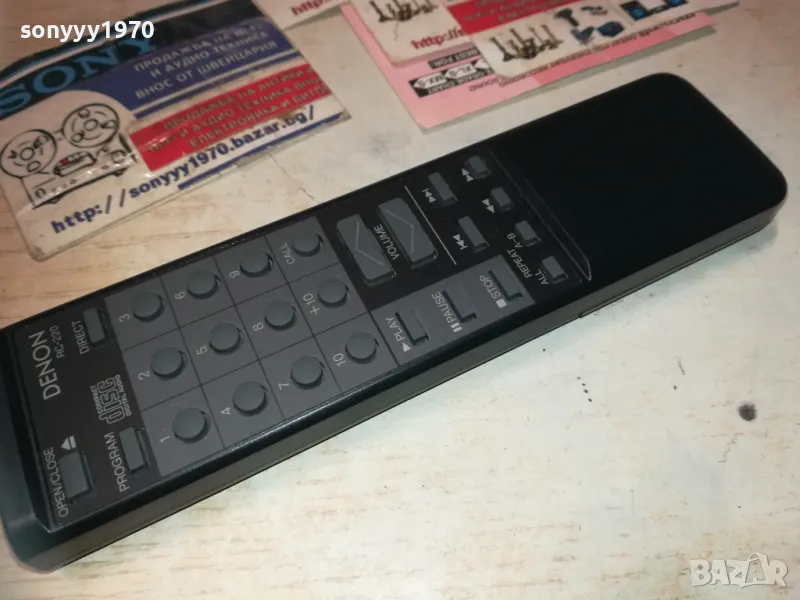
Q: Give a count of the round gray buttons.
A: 12